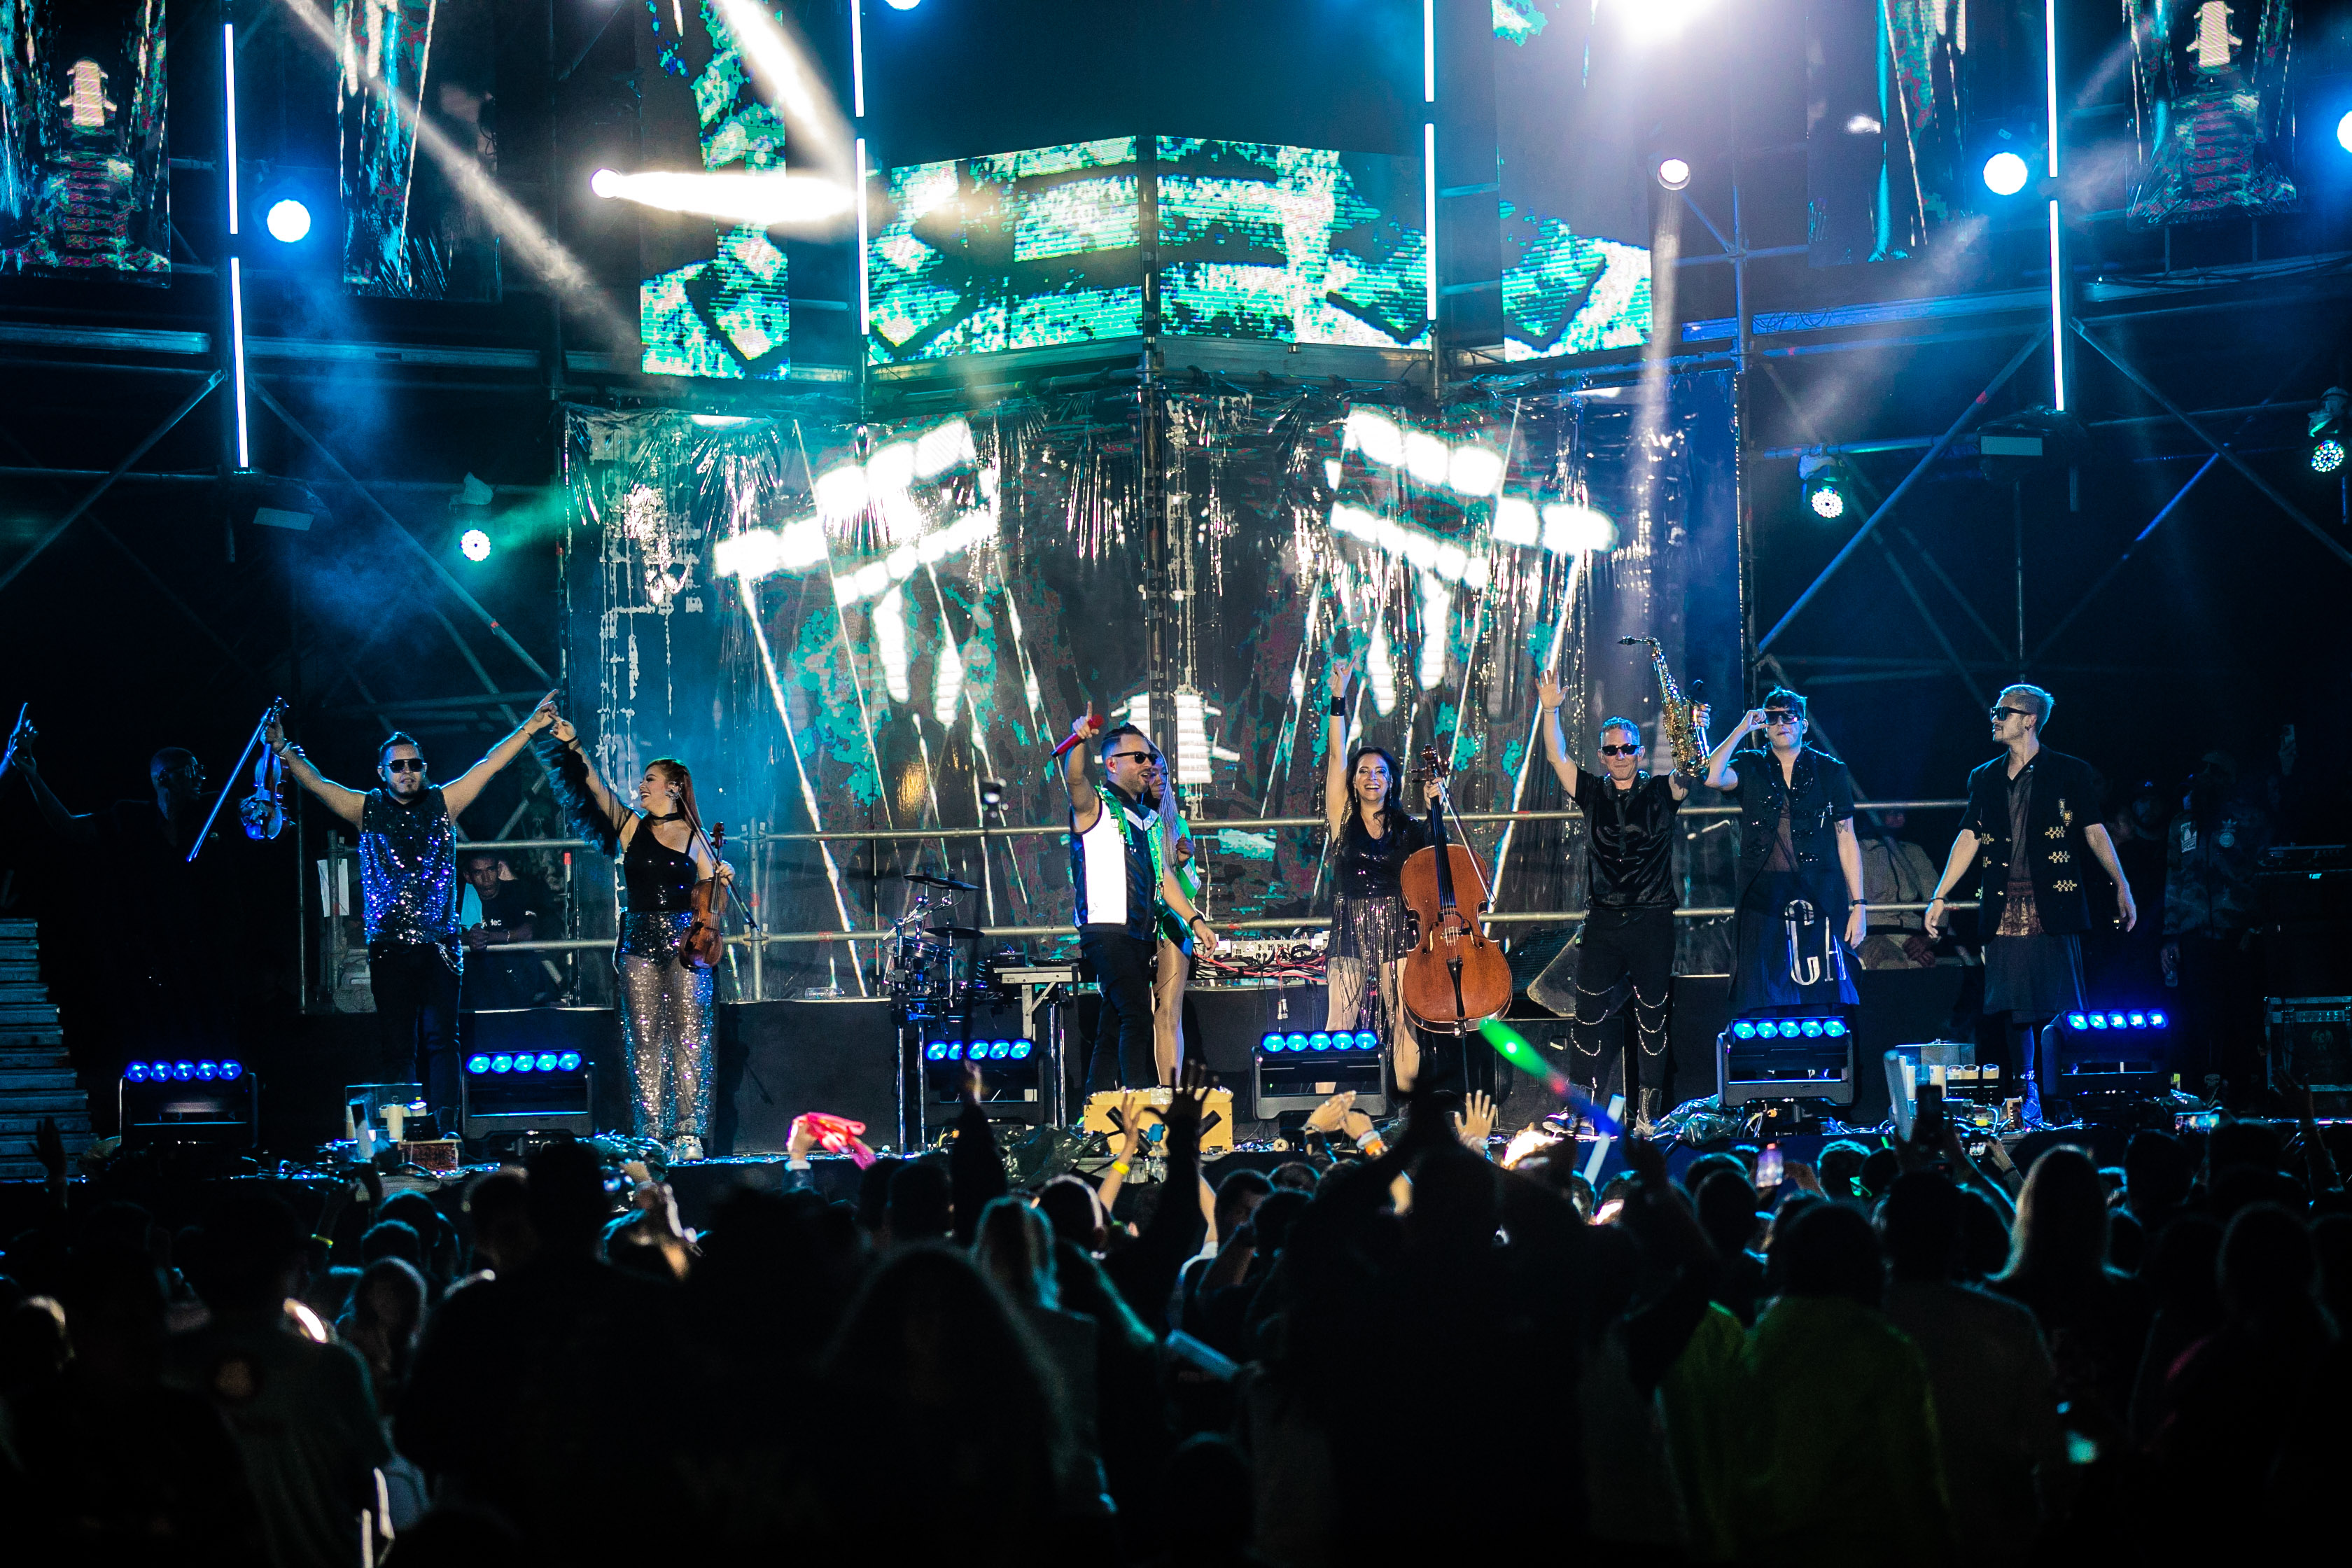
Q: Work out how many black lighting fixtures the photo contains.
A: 6